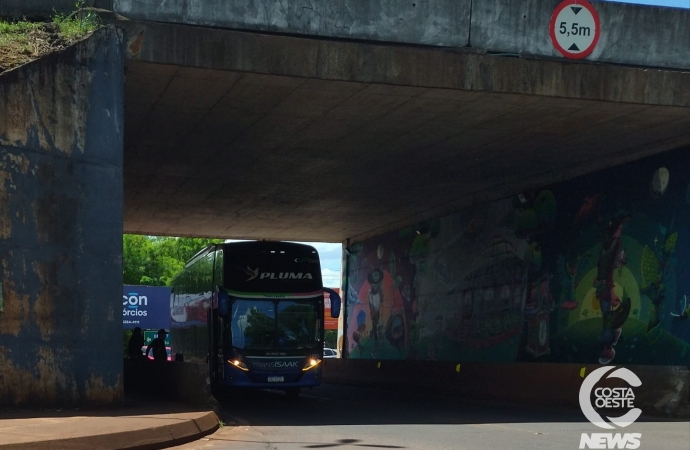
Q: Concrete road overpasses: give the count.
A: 1